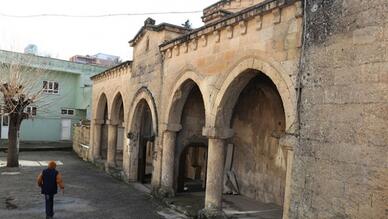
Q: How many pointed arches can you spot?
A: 5